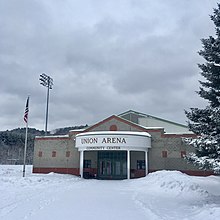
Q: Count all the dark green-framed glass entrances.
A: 1